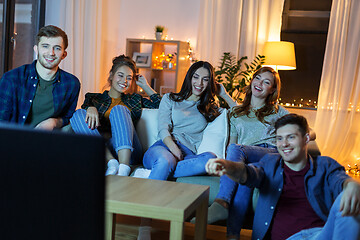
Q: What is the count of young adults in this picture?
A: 5